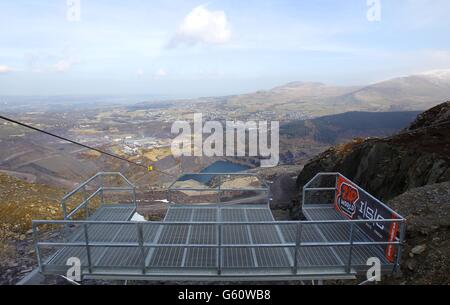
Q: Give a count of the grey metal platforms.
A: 3